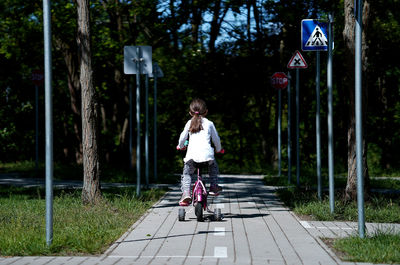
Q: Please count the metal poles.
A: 12